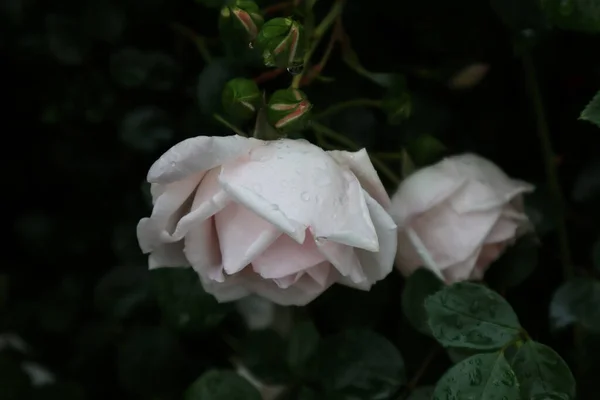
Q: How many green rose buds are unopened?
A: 4